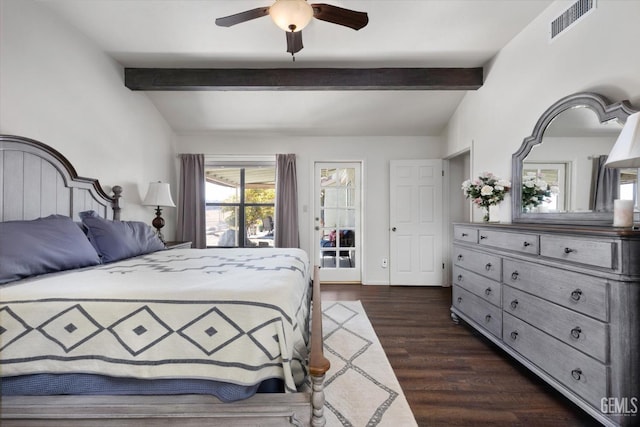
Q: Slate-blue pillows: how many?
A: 2